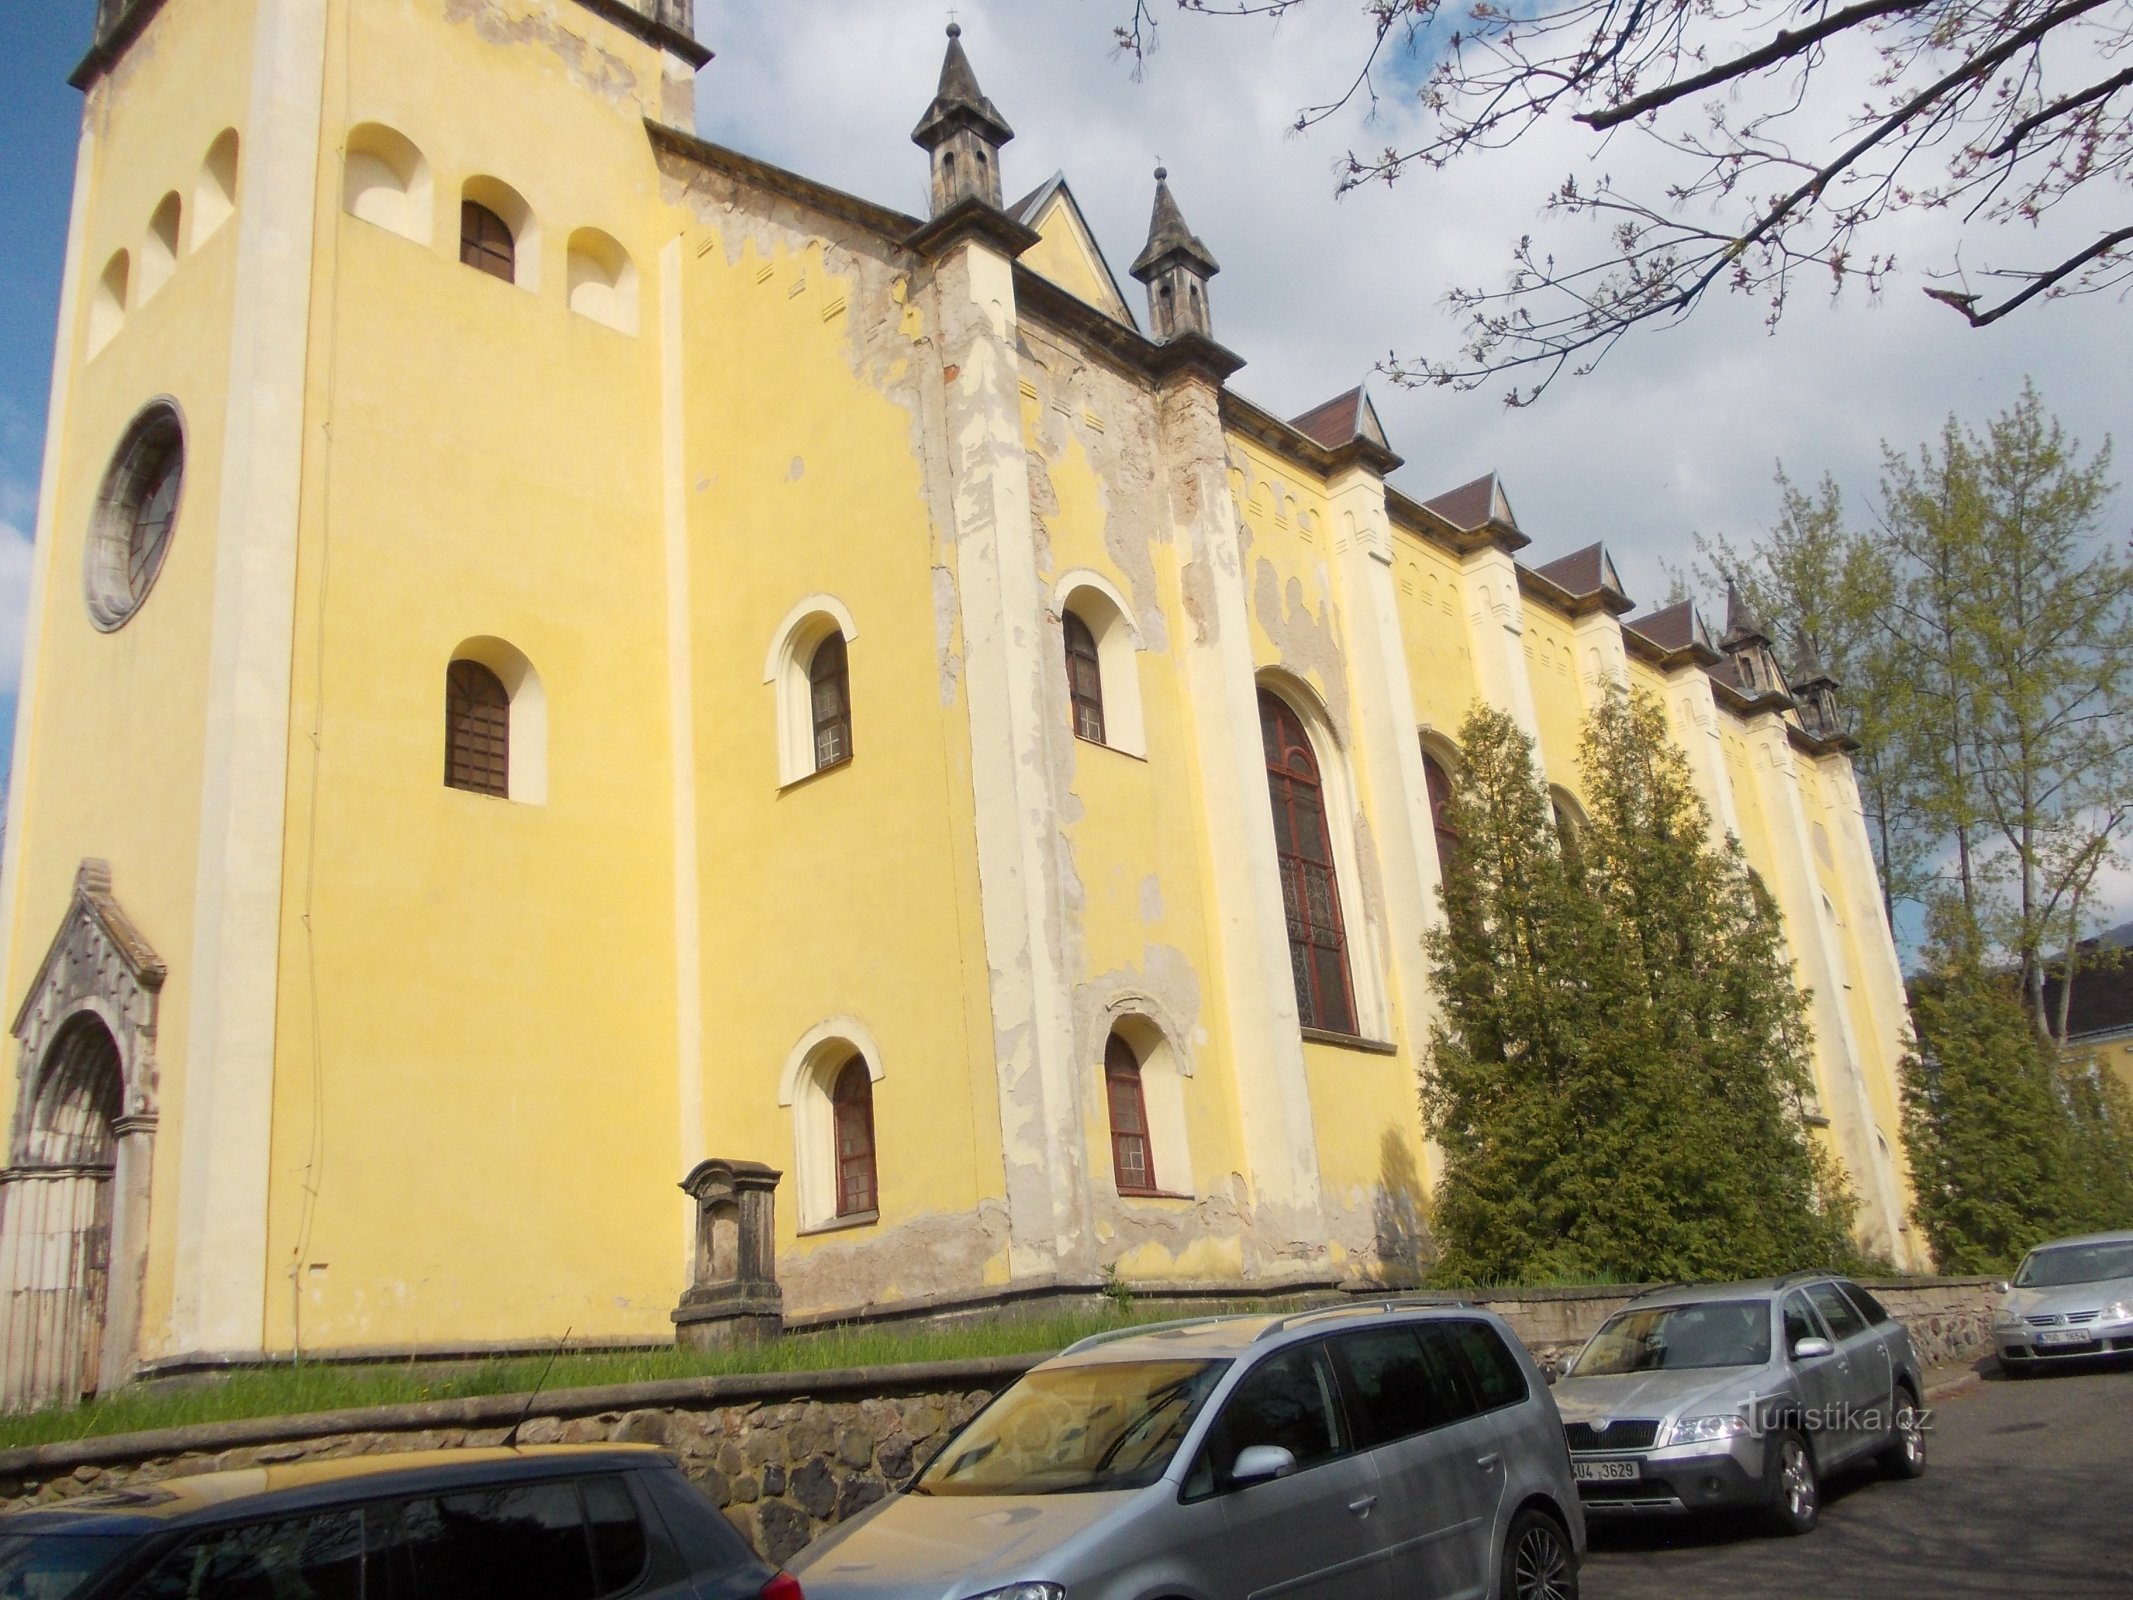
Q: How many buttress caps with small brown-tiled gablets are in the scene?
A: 4